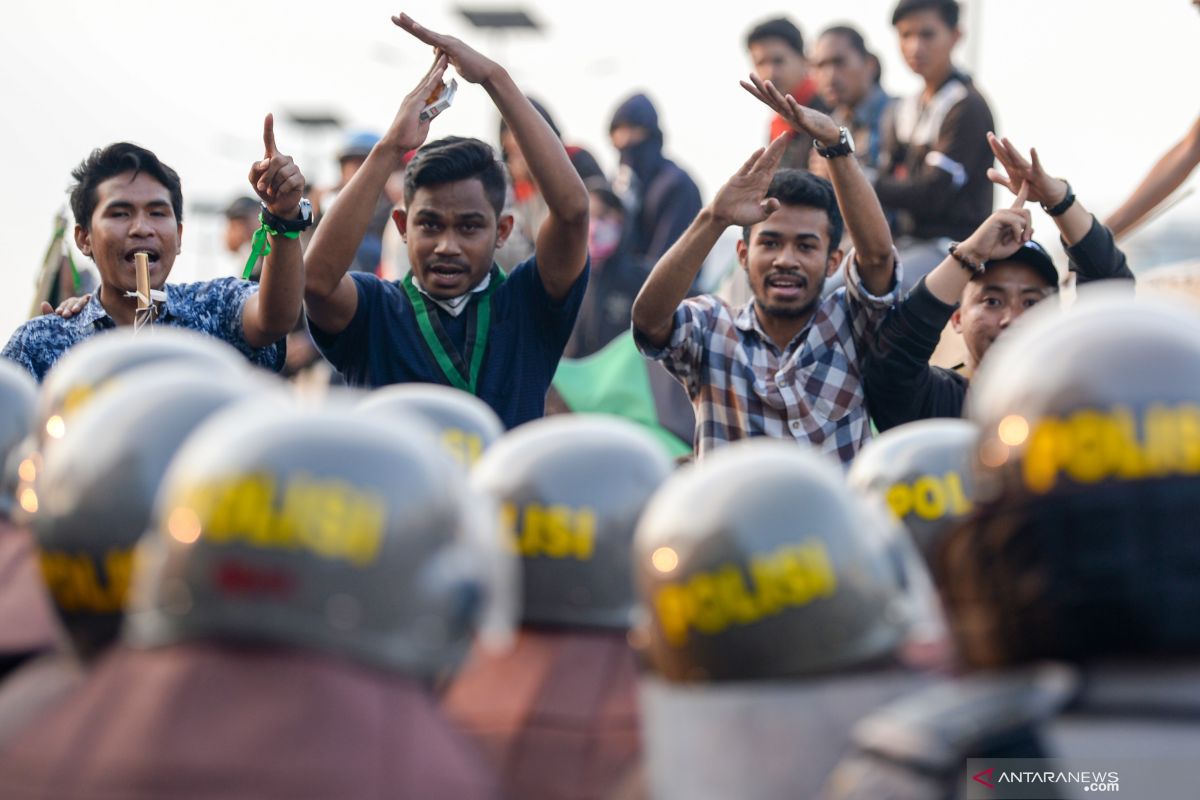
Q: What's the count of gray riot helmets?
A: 9